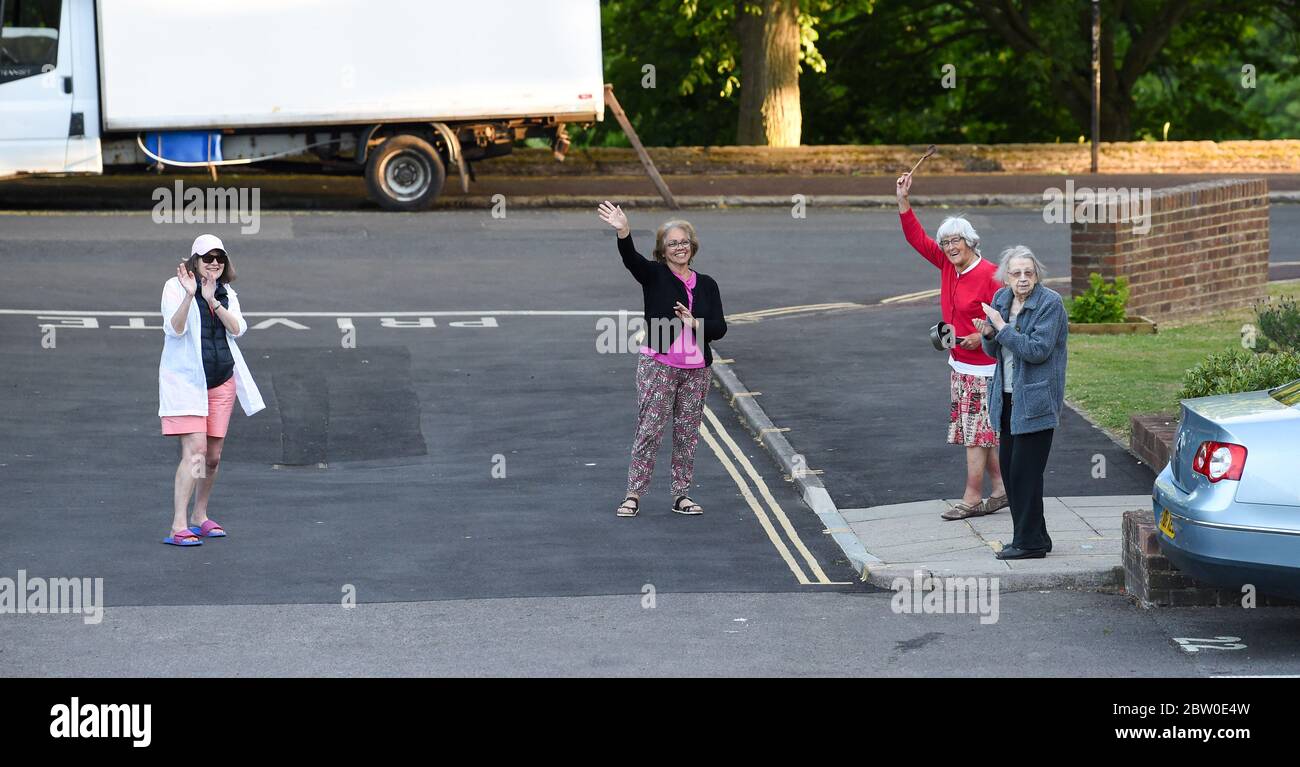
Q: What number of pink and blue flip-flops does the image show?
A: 2